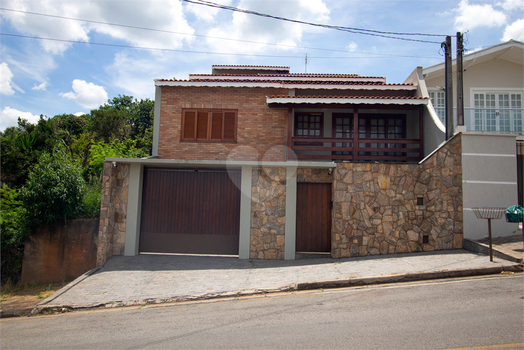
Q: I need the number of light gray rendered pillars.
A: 3